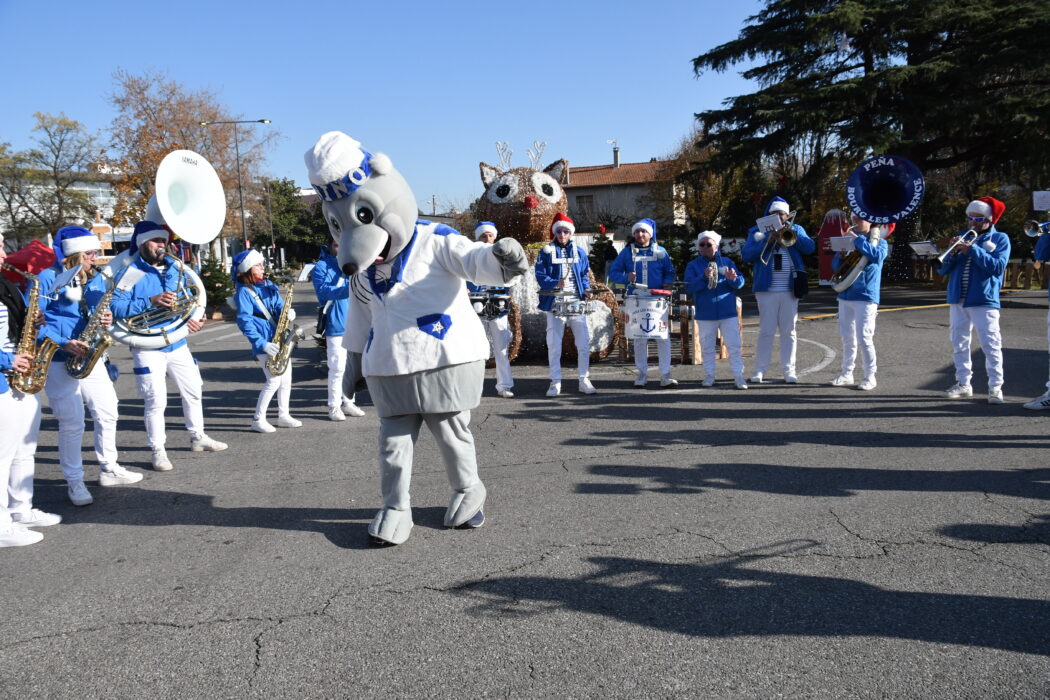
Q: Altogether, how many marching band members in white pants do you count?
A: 13